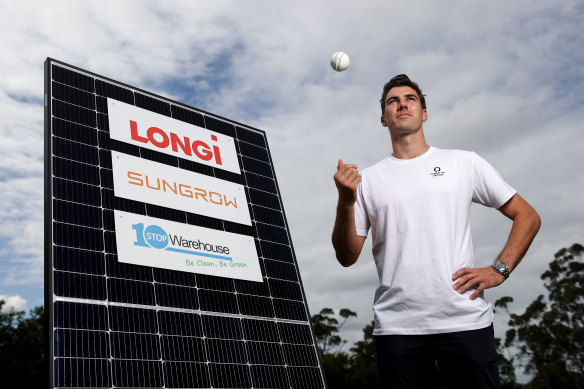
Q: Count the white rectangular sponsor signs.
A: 3